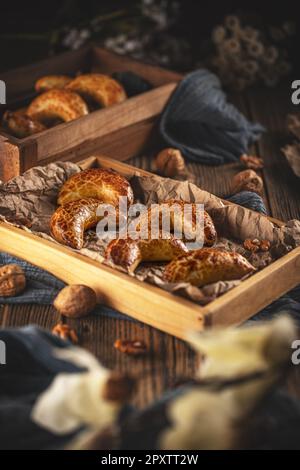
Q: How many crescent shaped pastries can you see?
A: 9